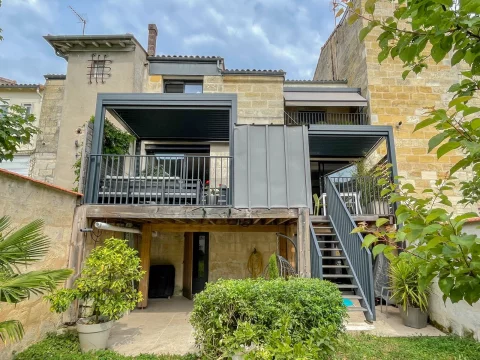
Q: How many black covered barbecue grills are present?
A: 1